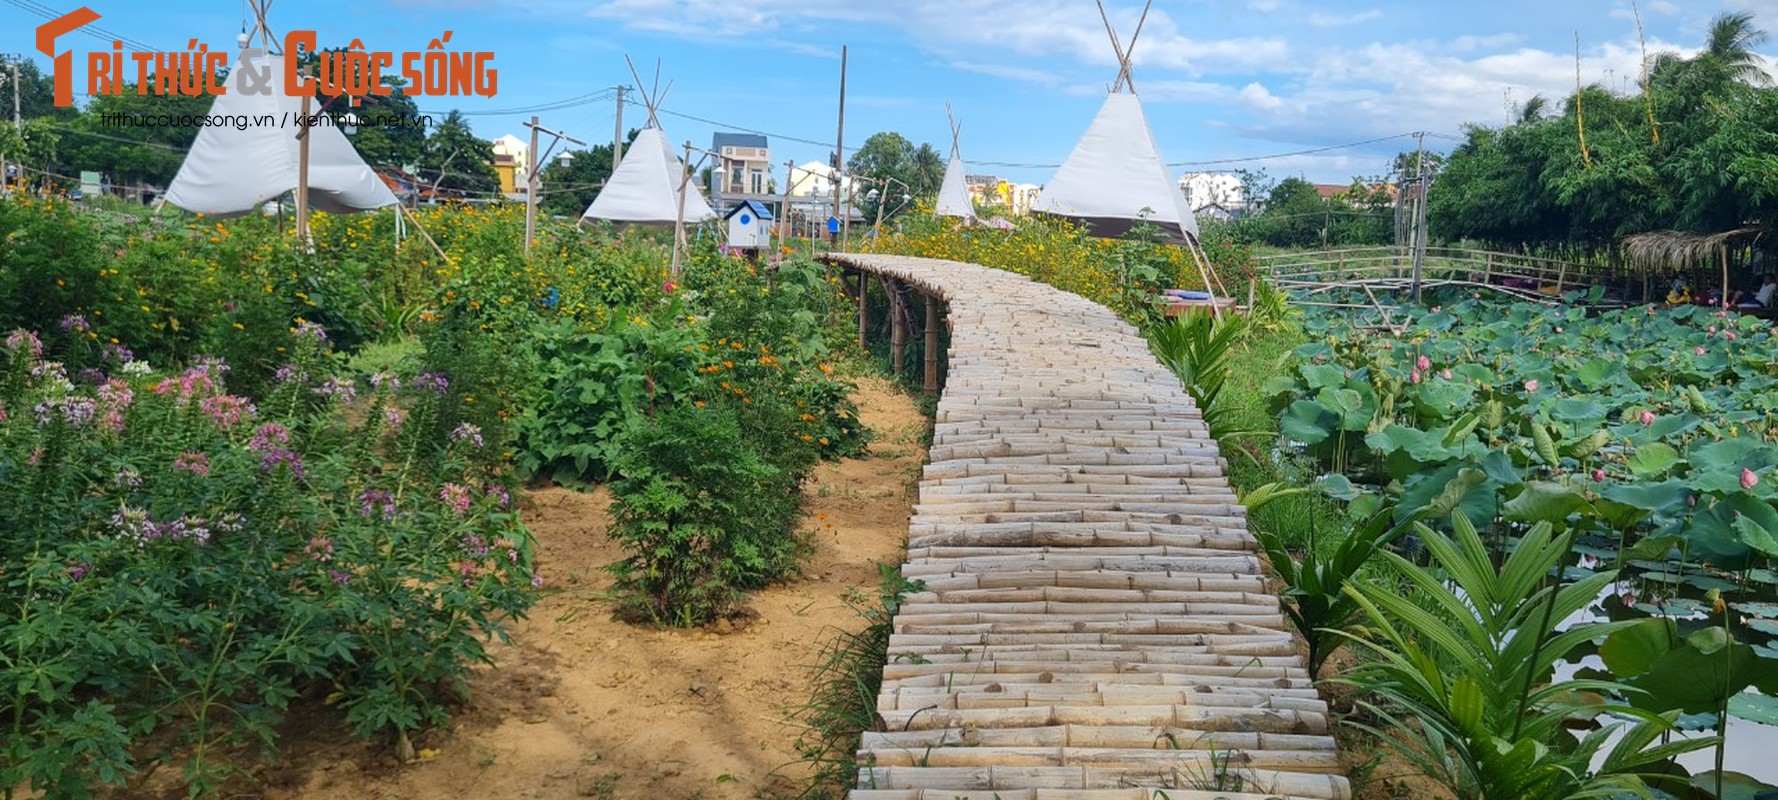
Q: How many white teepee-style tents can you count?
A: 4